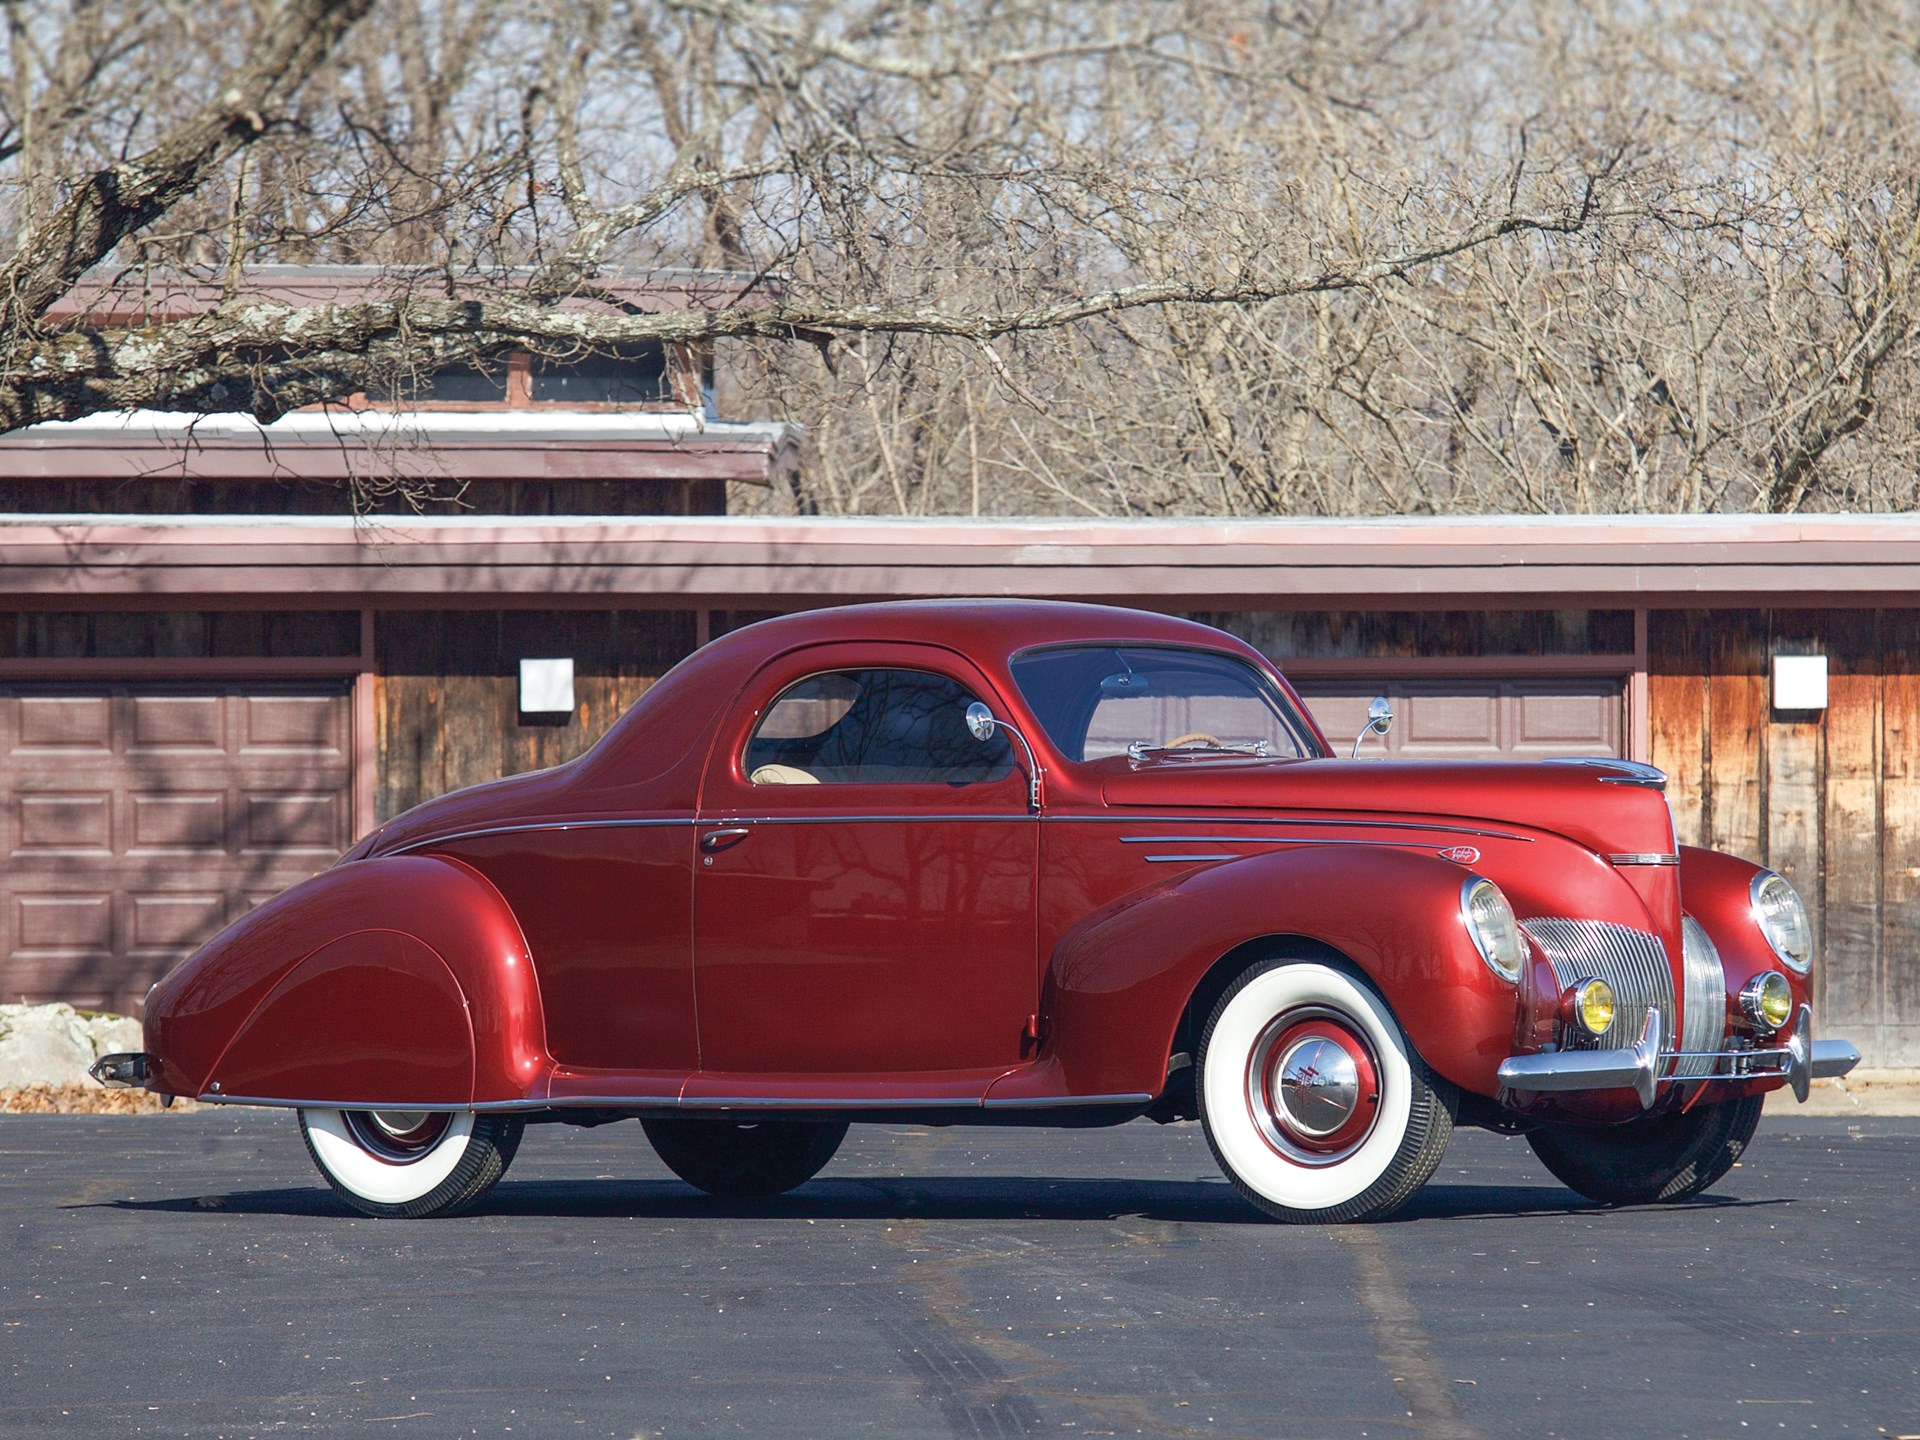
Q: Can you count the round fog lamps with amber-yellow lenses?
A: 2